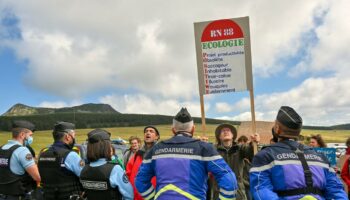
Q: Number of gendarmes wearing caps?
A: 5